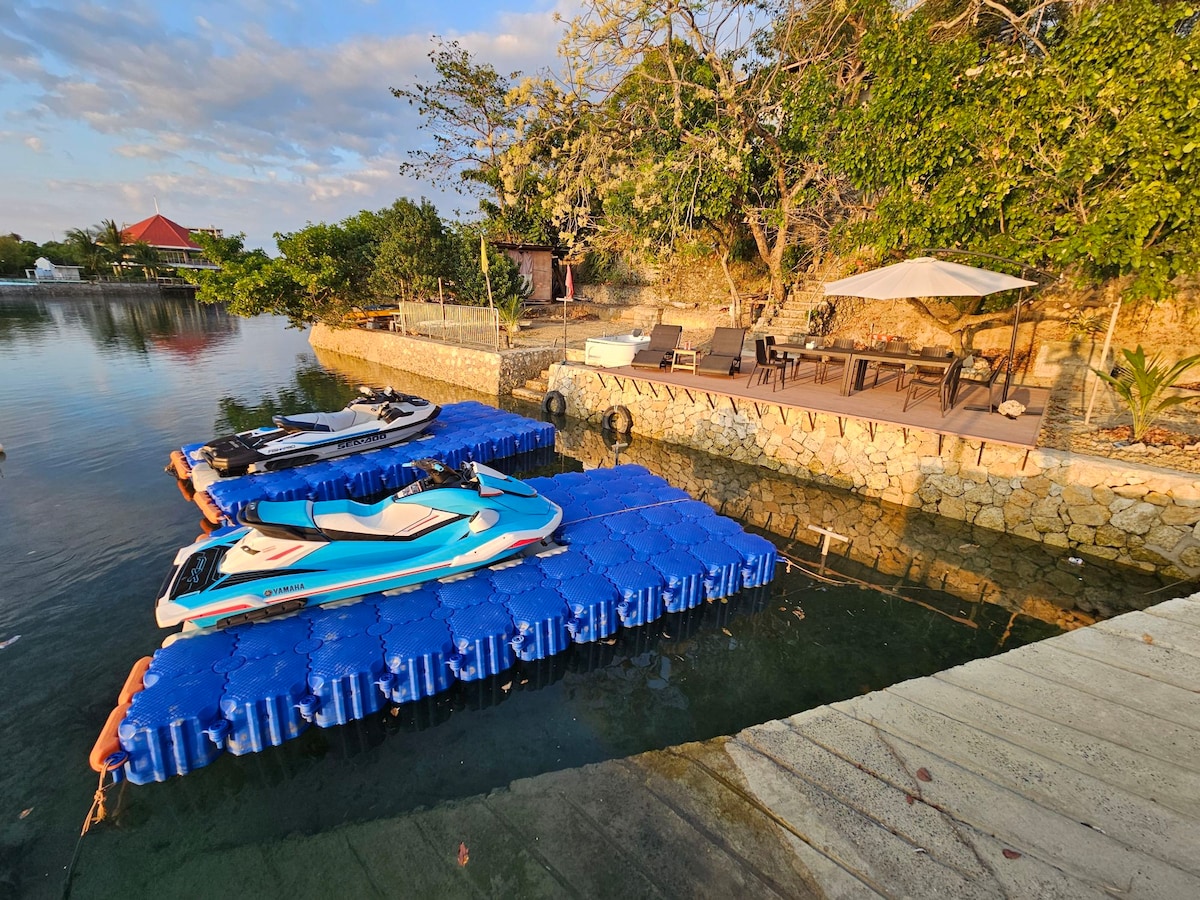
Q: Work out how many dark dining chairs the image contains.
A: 8